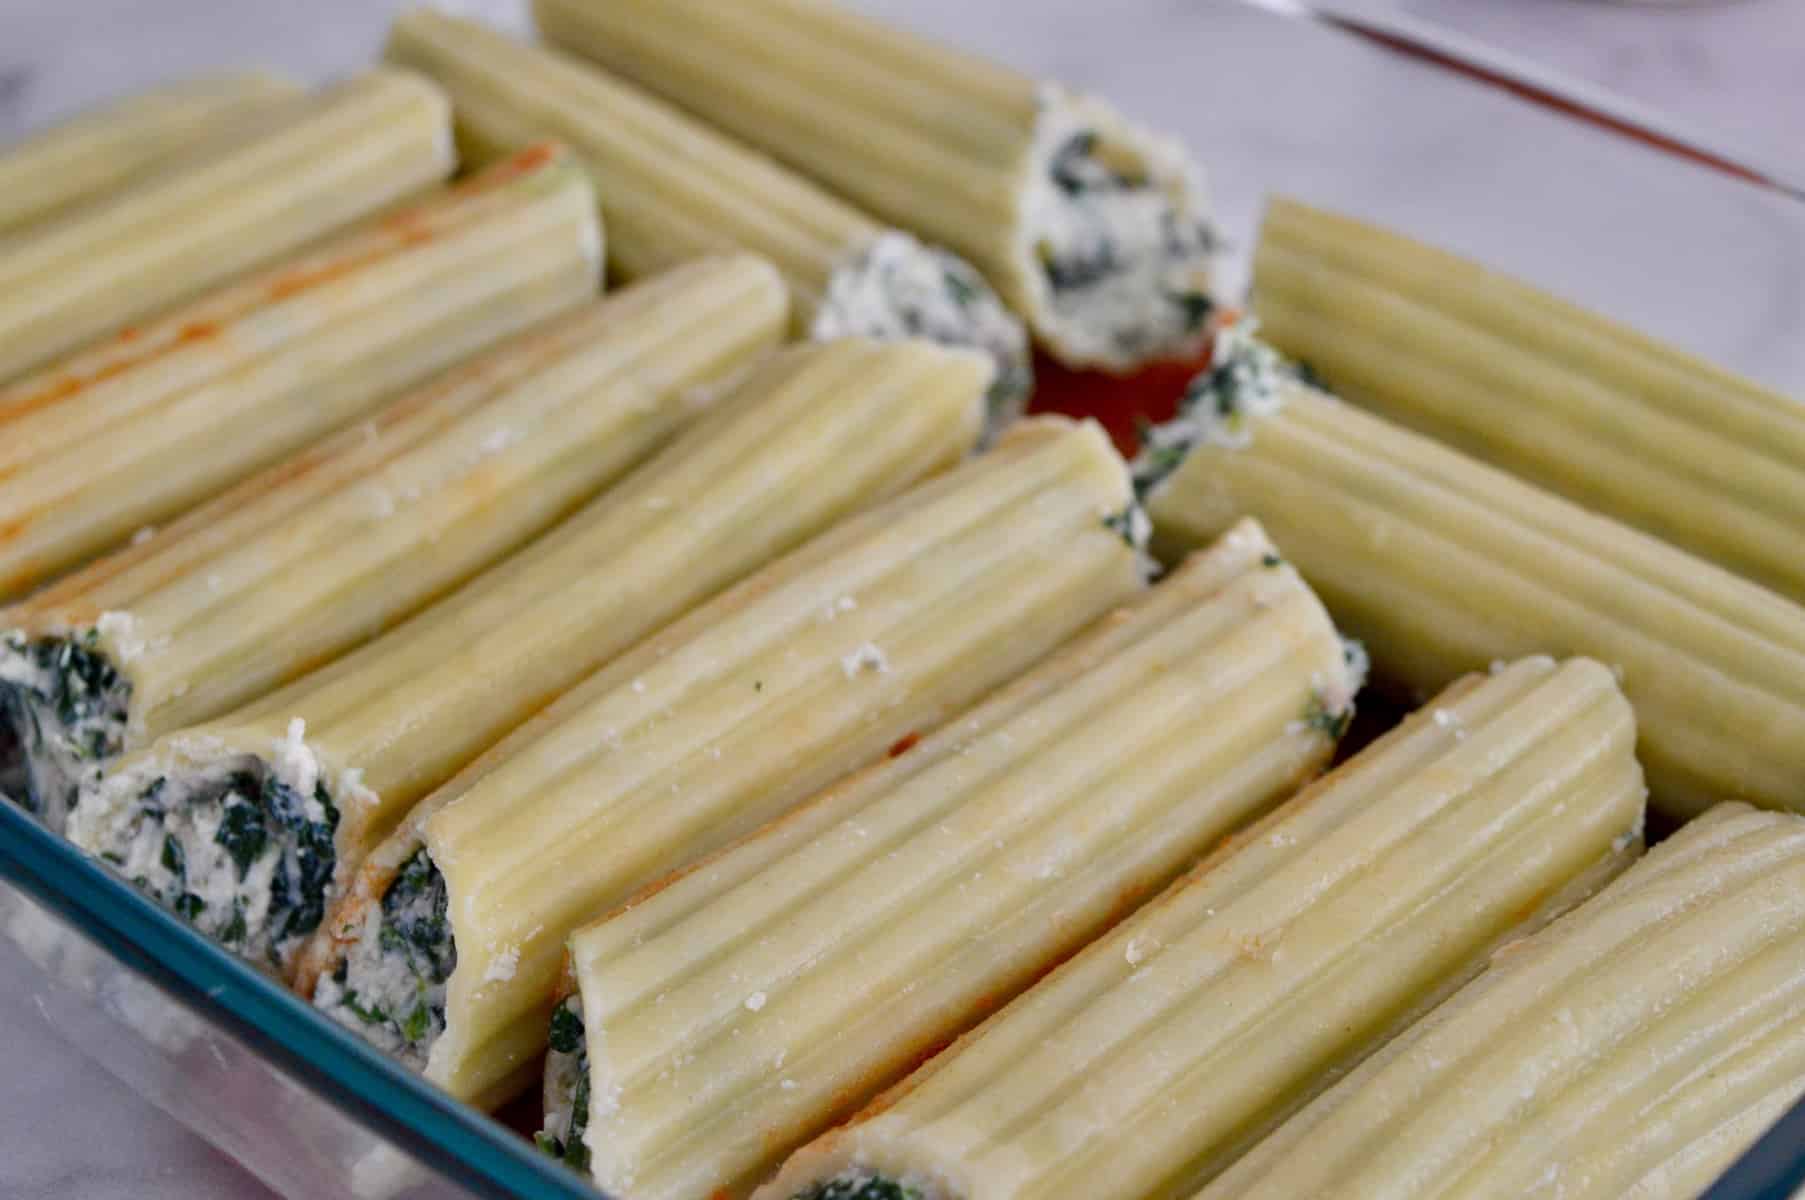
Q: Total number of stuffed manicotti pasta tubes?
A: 13